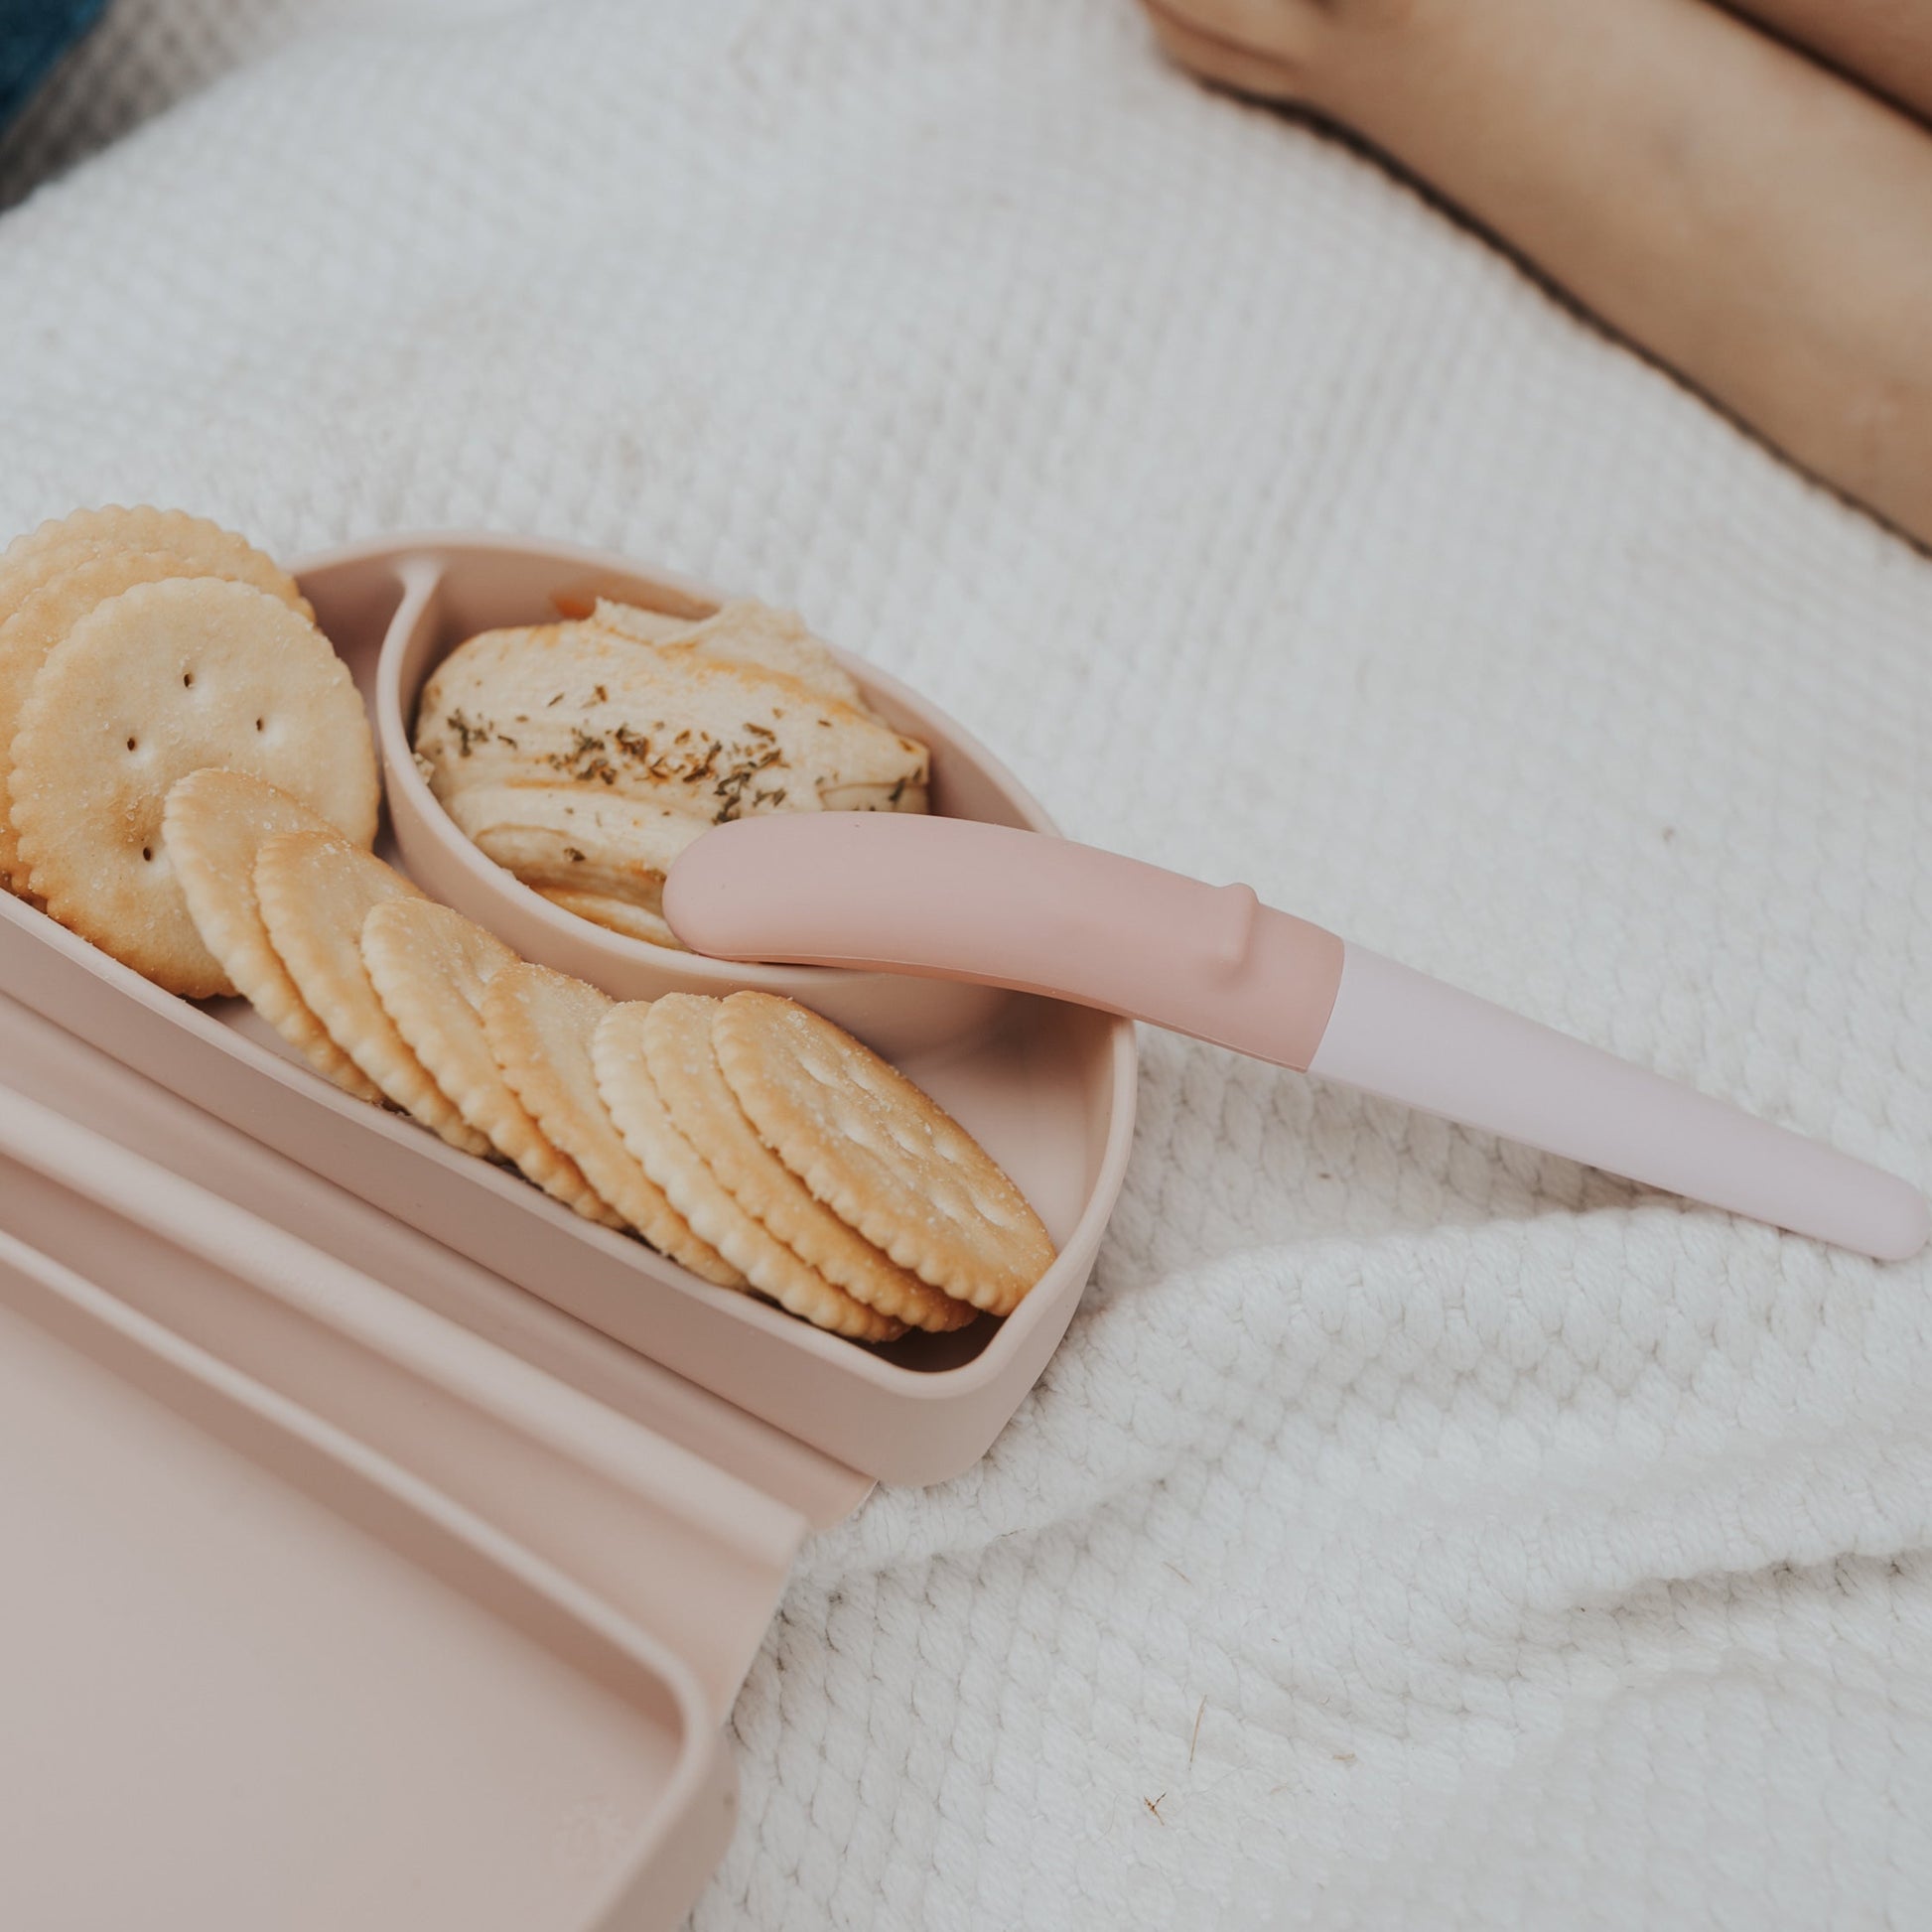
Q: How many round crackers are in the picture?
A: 10